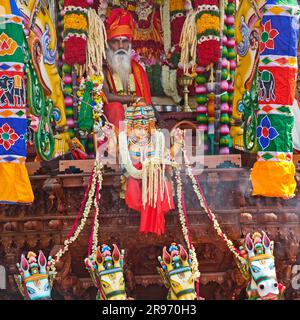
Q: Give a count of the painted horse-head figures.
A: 4